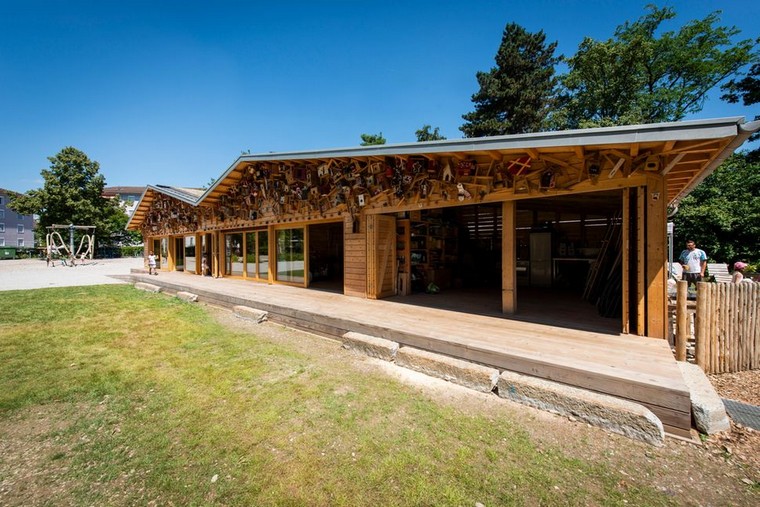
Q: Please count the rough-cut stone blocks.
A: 7